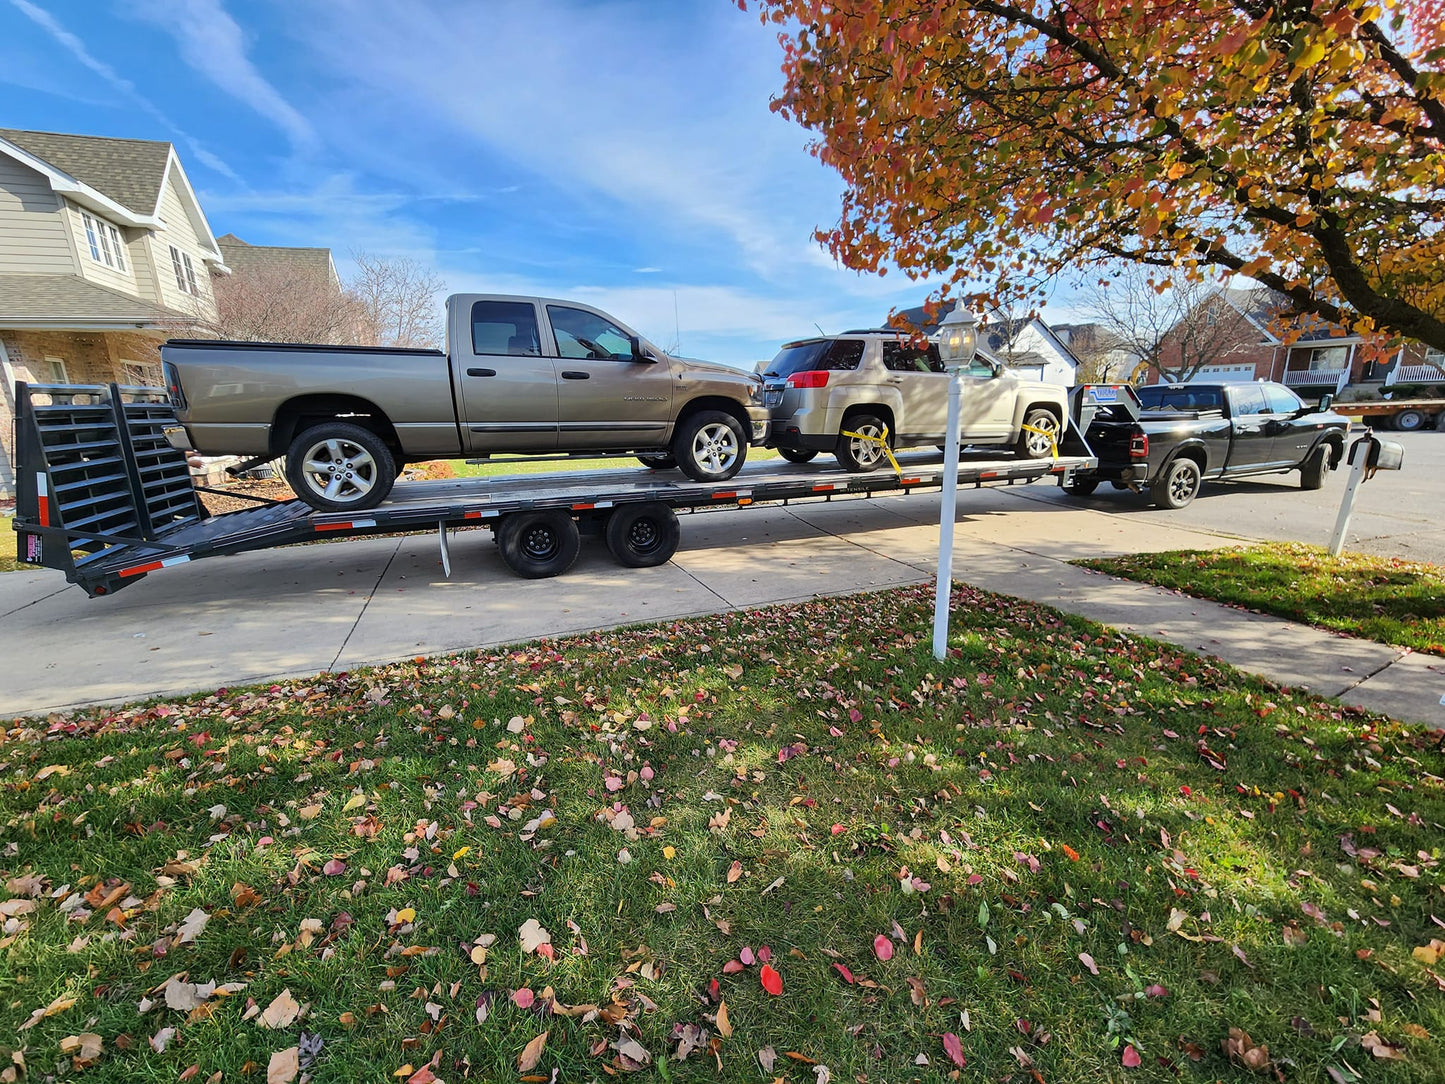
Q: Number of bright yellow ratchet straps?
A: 2